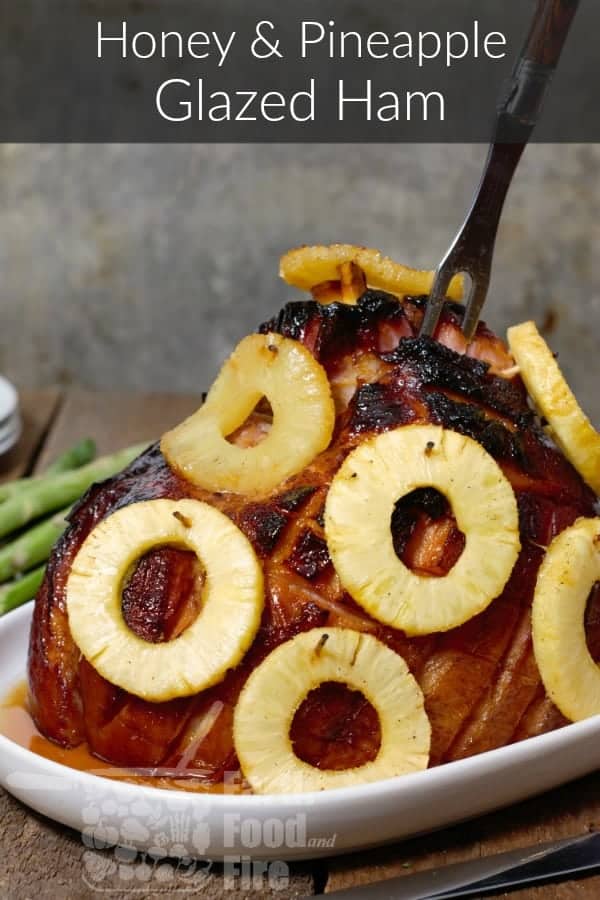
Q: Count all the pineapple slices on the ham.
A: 7